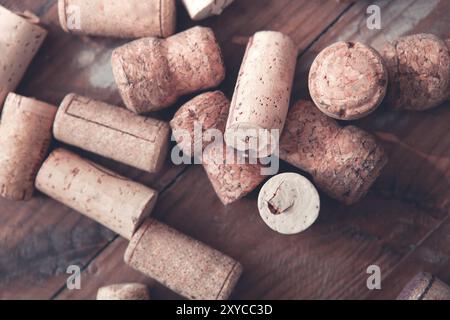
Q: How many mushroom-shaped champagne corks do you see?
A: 5